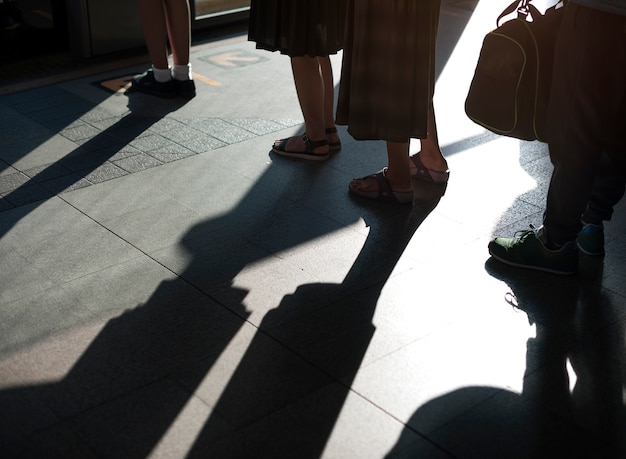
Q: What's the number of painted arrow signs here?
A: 2